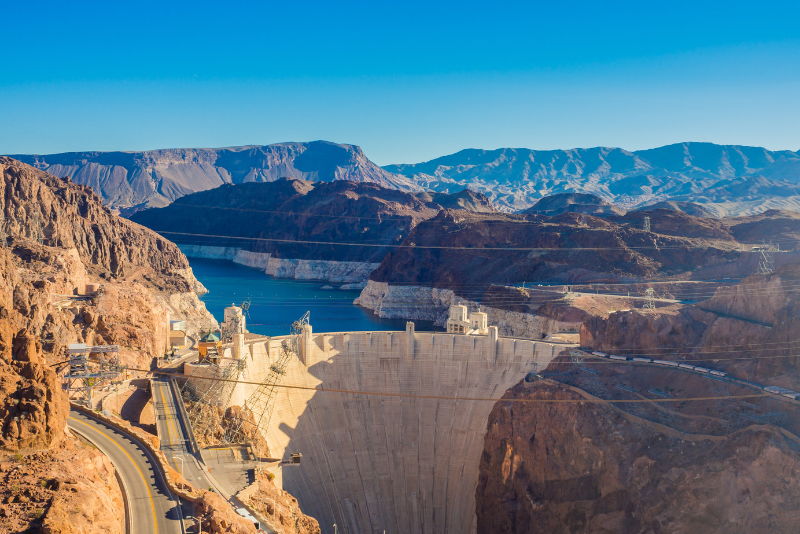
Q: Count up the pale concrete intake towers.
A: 3